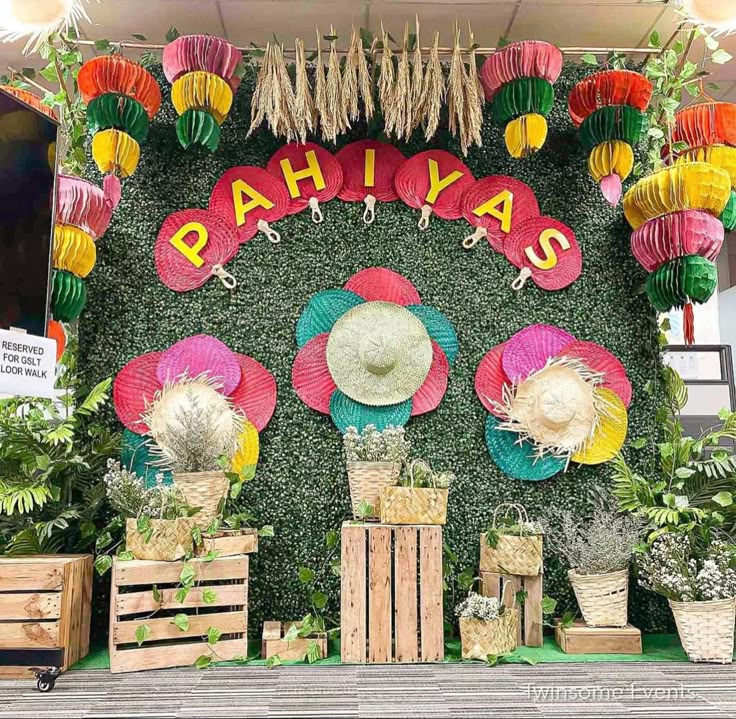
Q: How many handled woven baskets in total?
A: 4